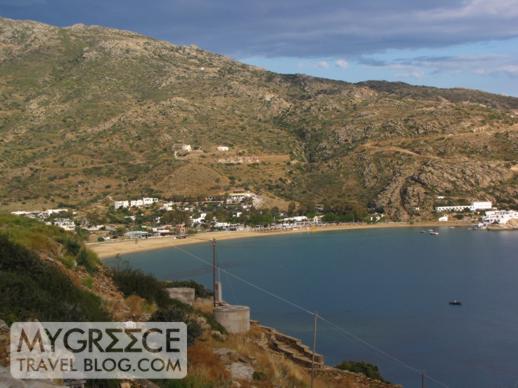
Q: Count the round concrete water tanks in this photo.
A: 1